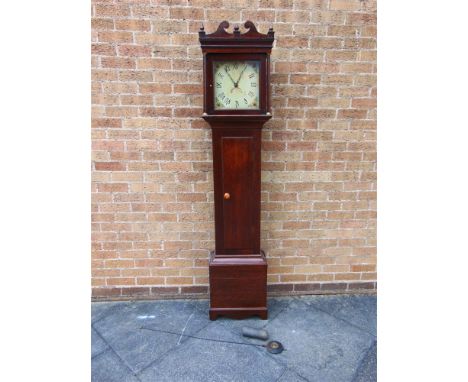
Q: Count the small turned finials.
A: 3